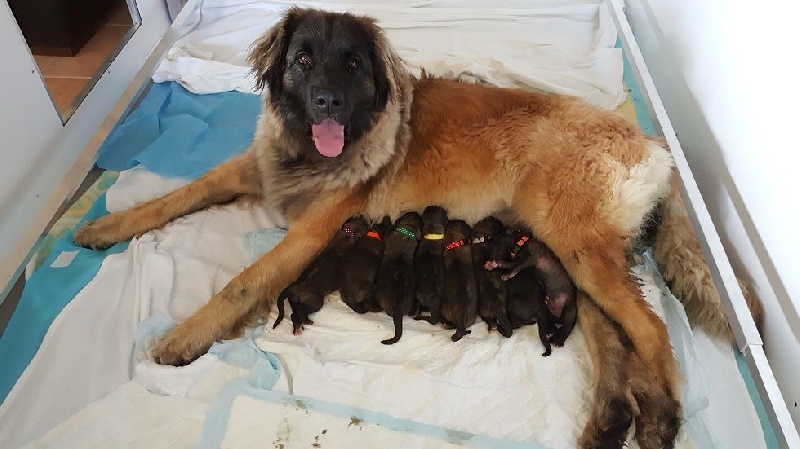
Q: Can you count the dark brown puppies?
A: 8